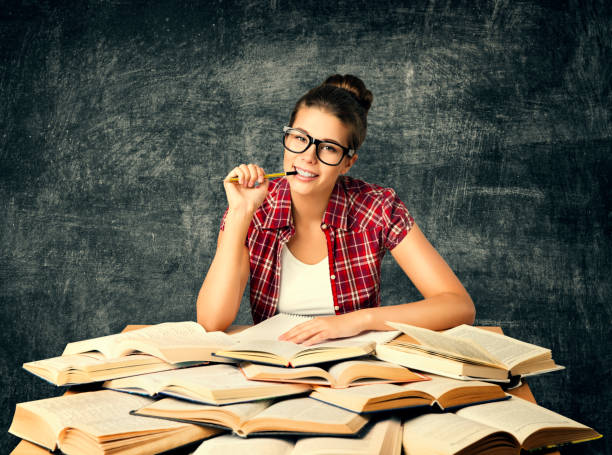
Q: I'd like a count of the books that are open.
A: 11